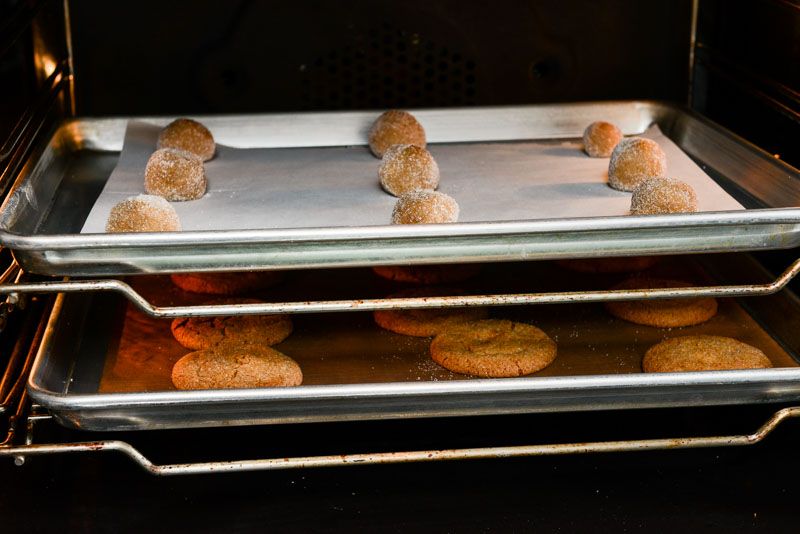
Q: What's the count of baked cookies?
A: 9